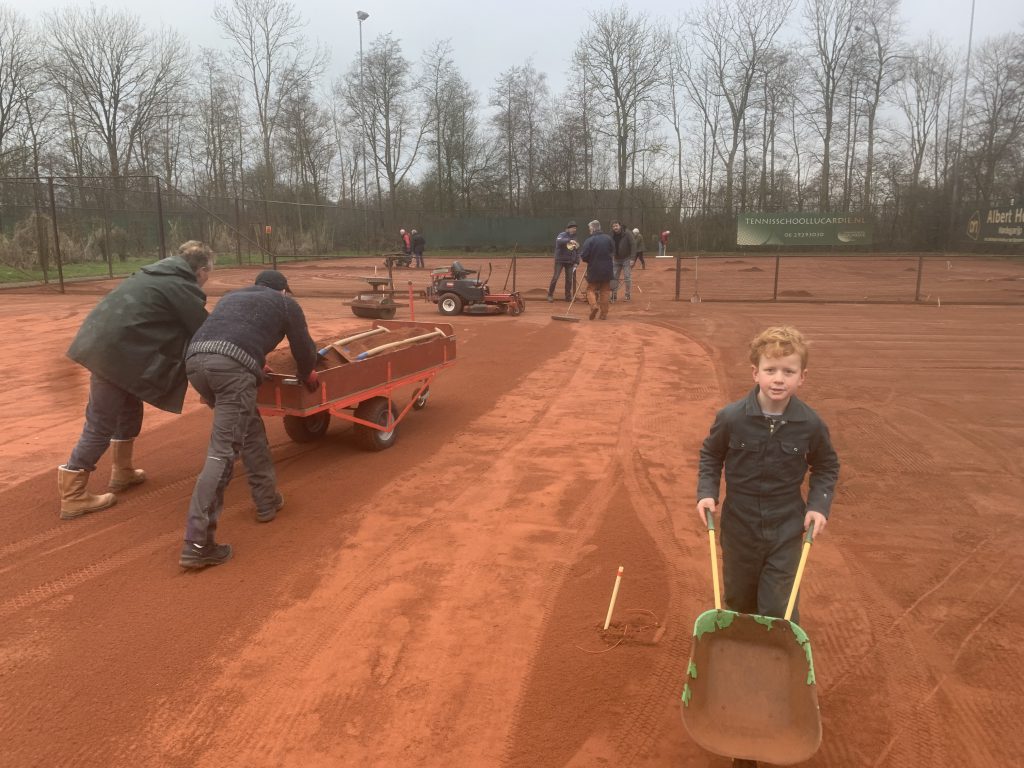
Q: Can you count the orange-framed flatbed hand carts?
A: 1